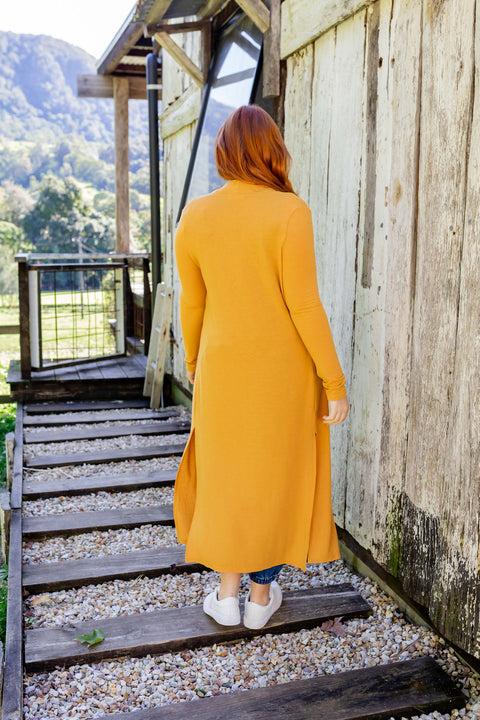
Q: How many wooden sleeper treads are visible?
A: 9